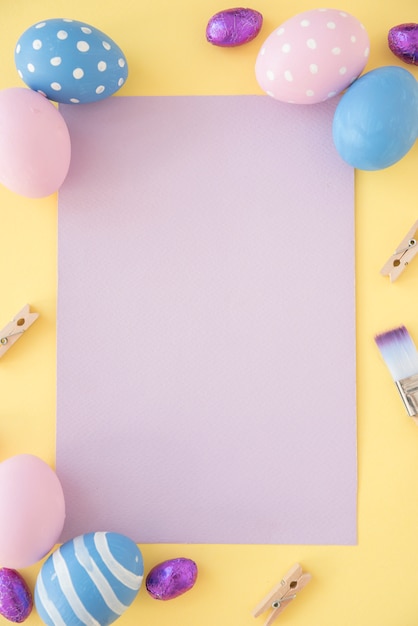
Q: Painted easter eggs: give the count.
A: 6